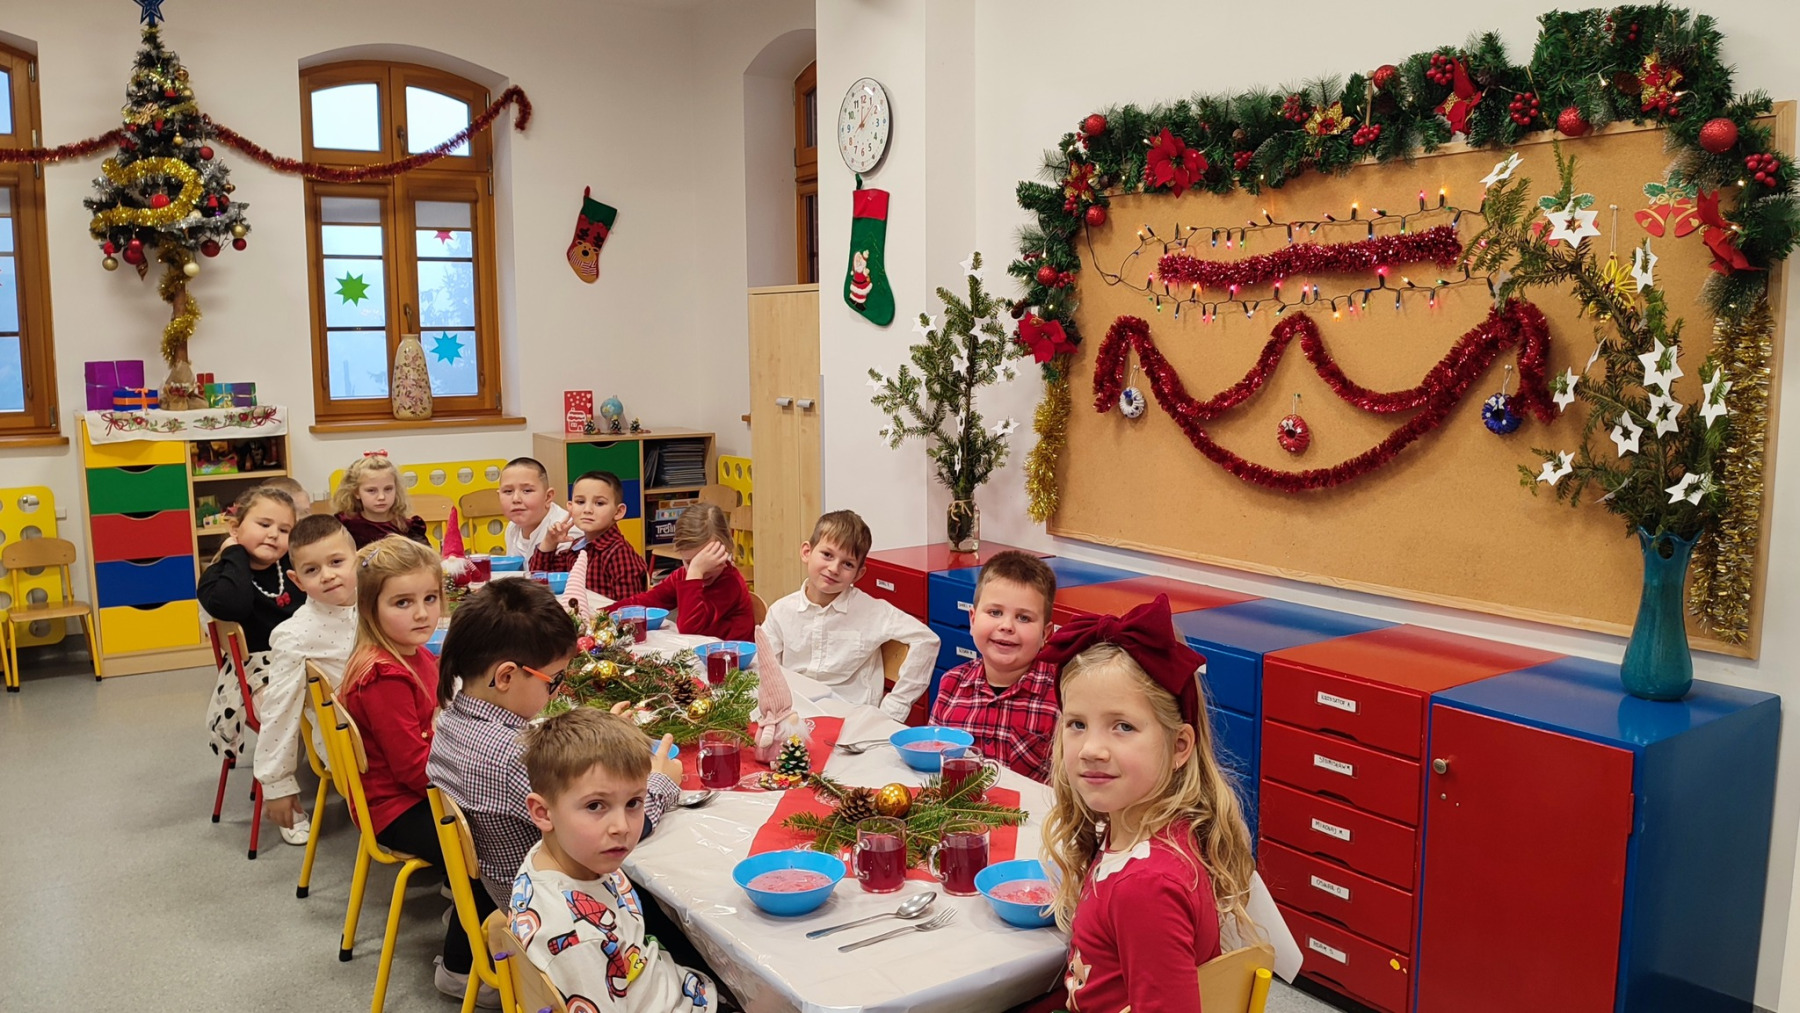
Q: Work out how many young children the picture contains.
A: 13